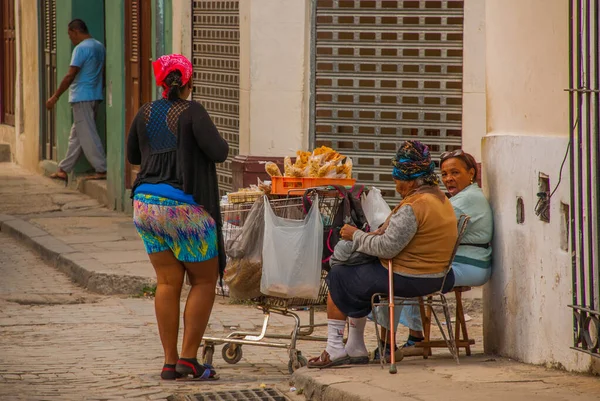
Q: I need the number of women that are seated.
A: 2